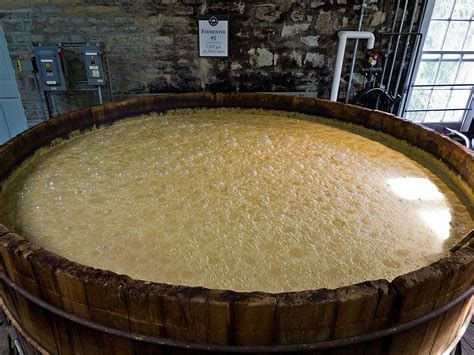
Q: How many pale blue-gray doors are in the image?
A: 1